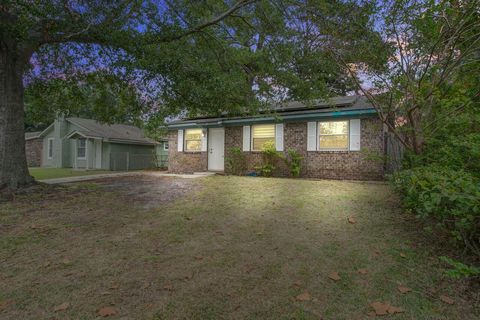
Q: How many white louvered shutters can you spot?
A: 6